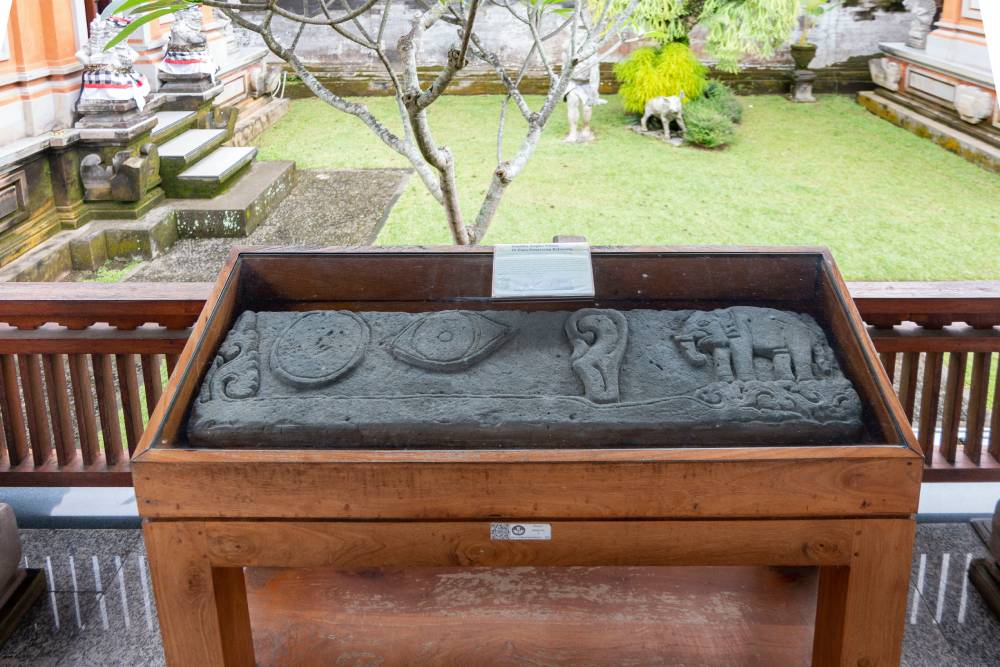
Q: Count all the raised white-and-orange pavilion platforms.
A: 2